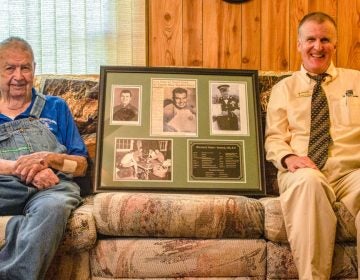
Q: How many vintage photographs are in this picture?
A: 4